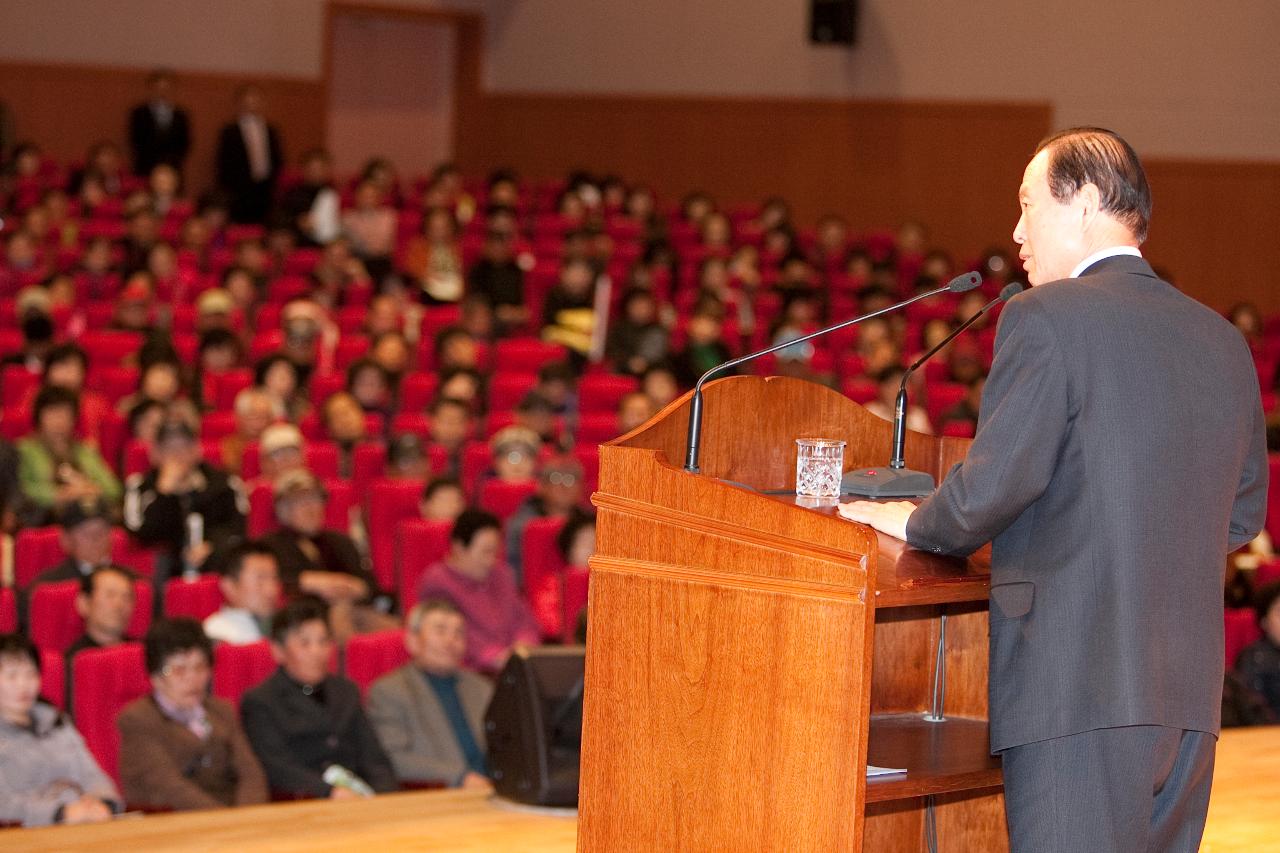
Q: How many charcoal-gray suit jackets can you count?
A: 1